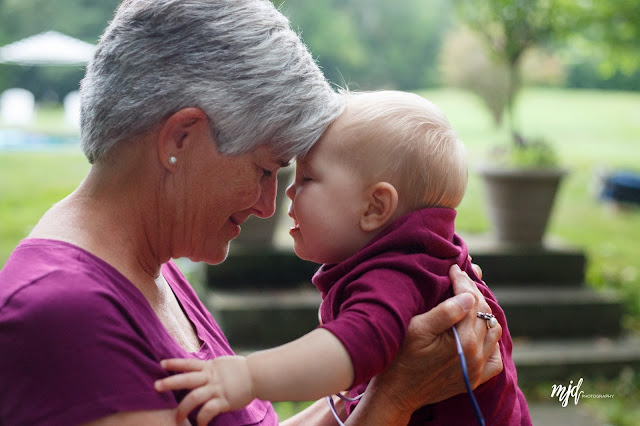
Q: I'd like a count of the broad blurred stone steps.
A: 3